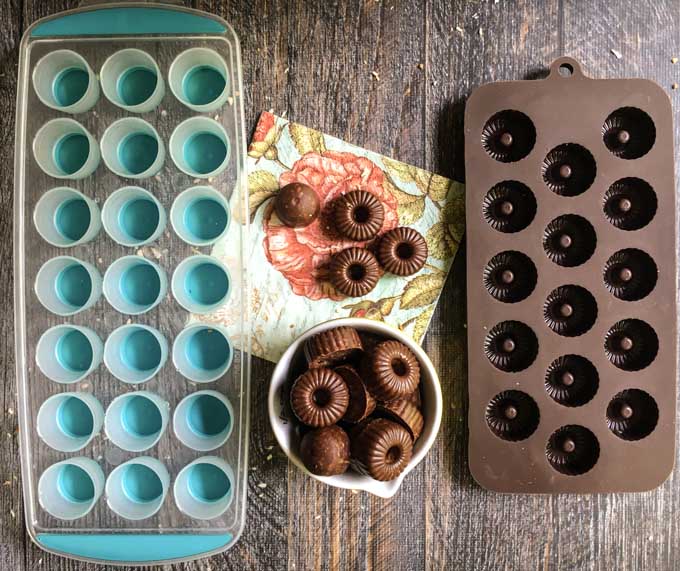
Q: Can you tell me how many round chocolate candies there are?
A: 11